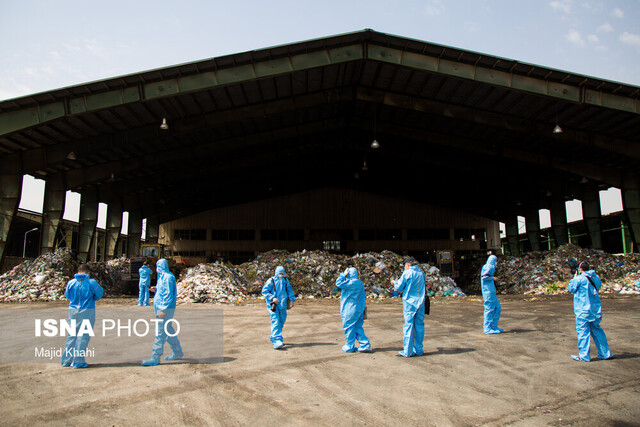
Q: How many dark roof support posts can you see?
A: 11